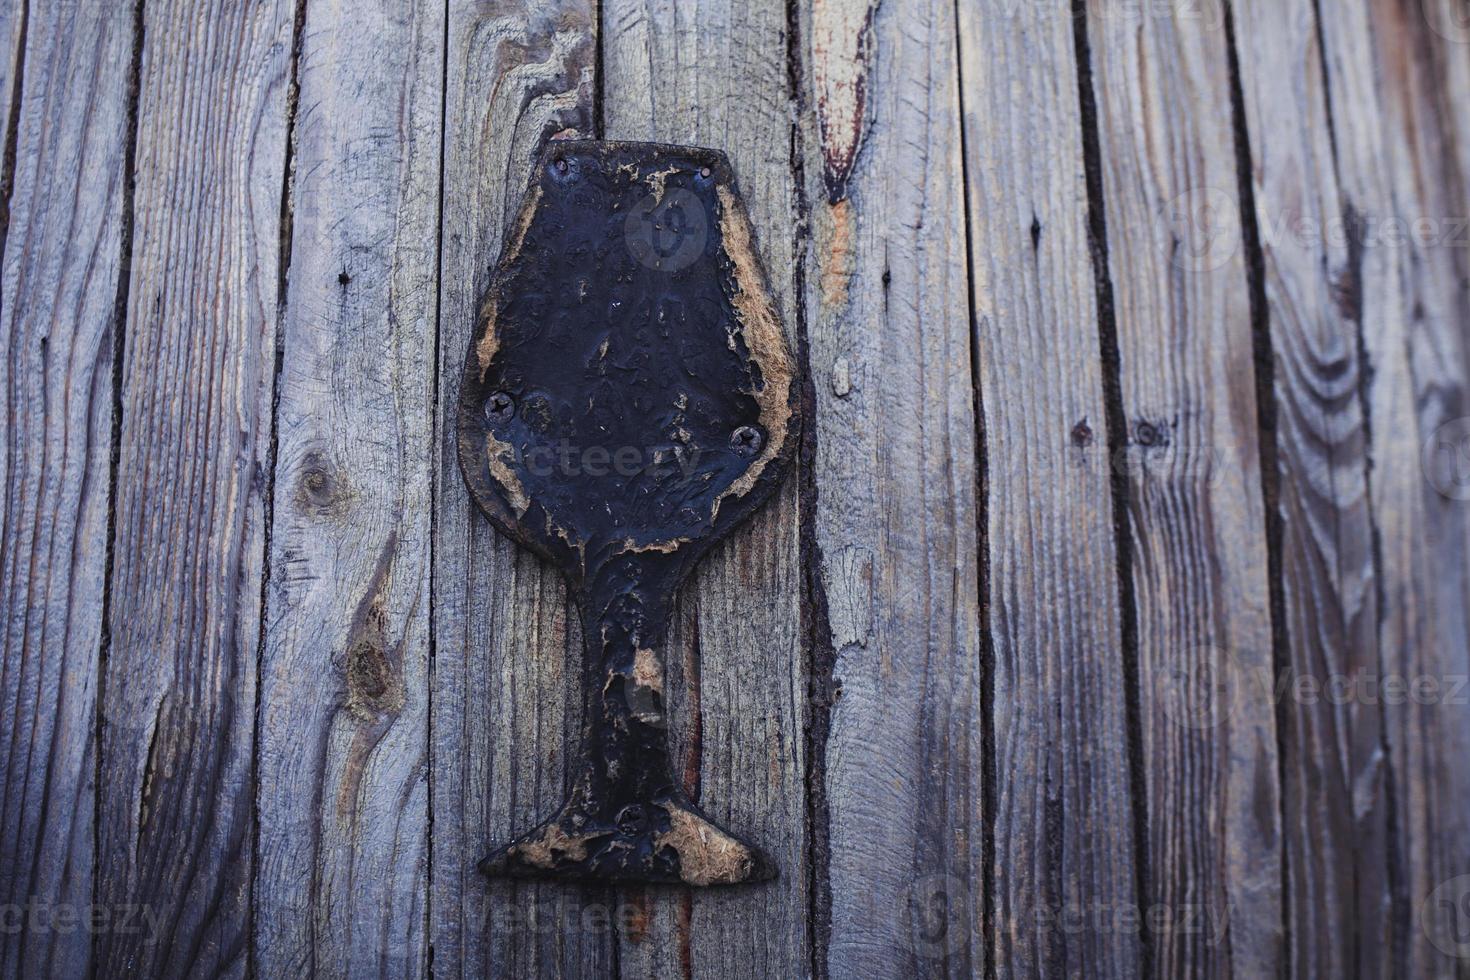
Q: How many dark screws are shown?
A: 3